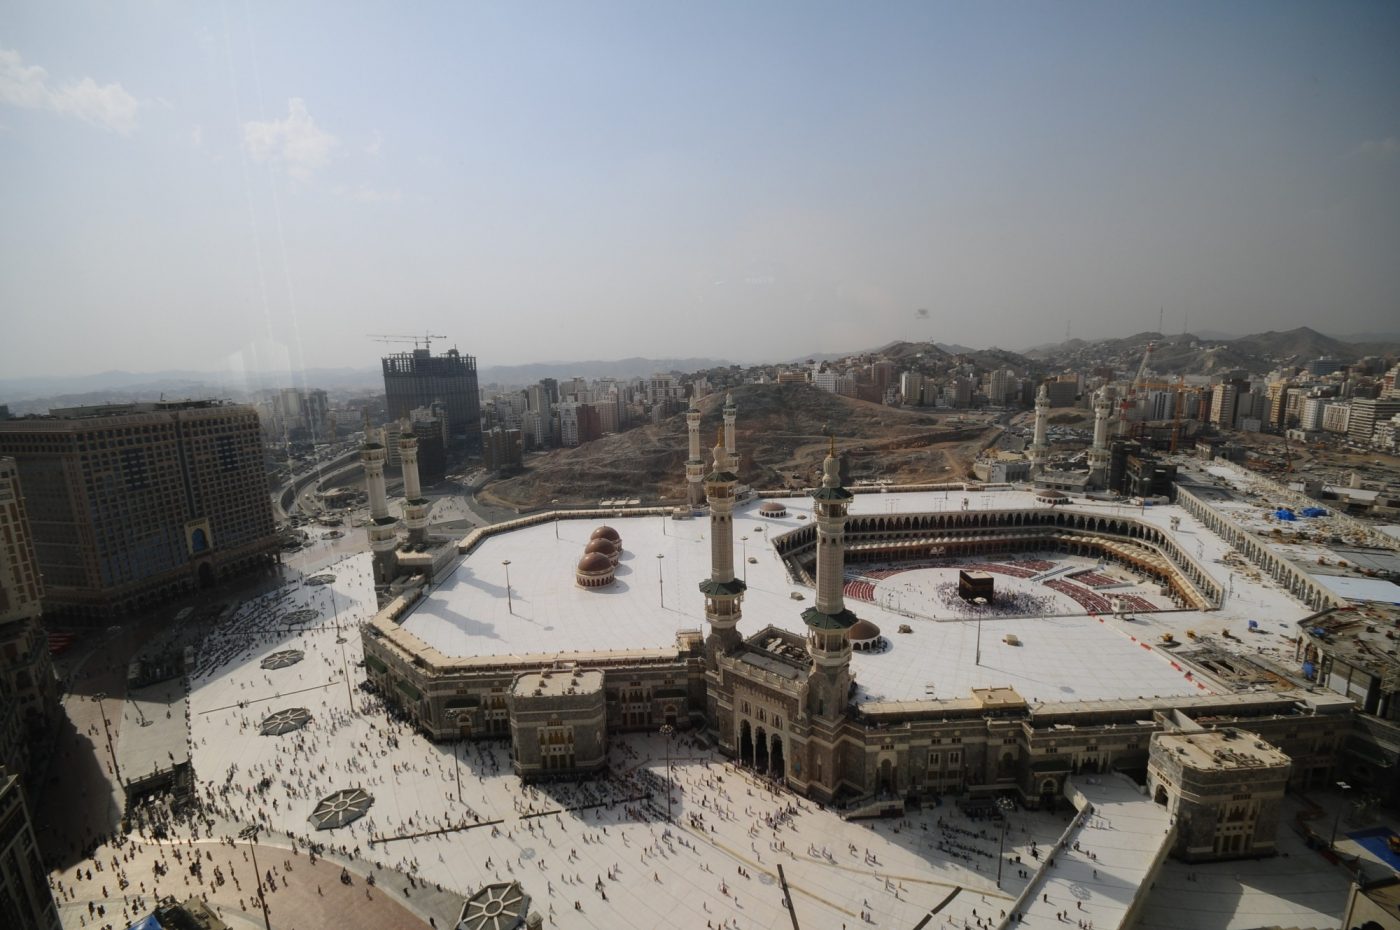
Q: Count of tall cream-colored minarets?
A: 8